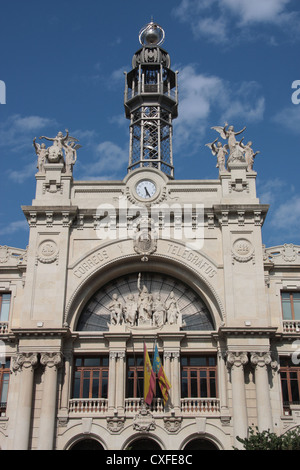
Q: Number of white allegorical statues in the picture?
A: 11